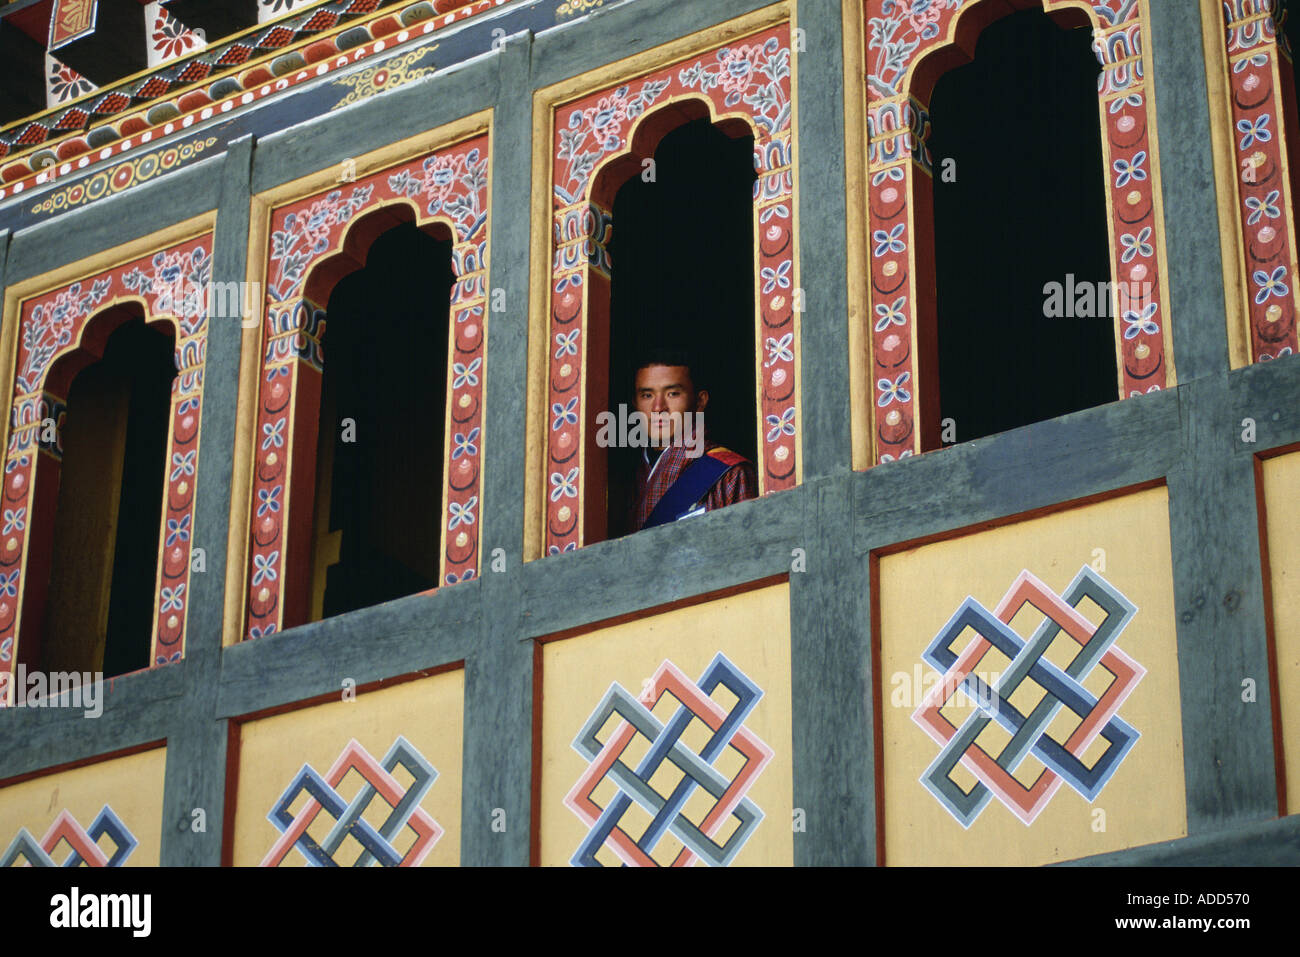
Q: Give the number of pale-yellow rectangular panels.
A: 5